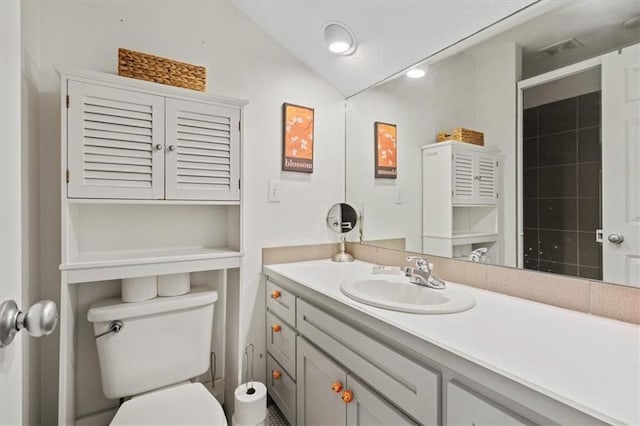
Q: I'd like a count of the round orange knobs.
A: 5